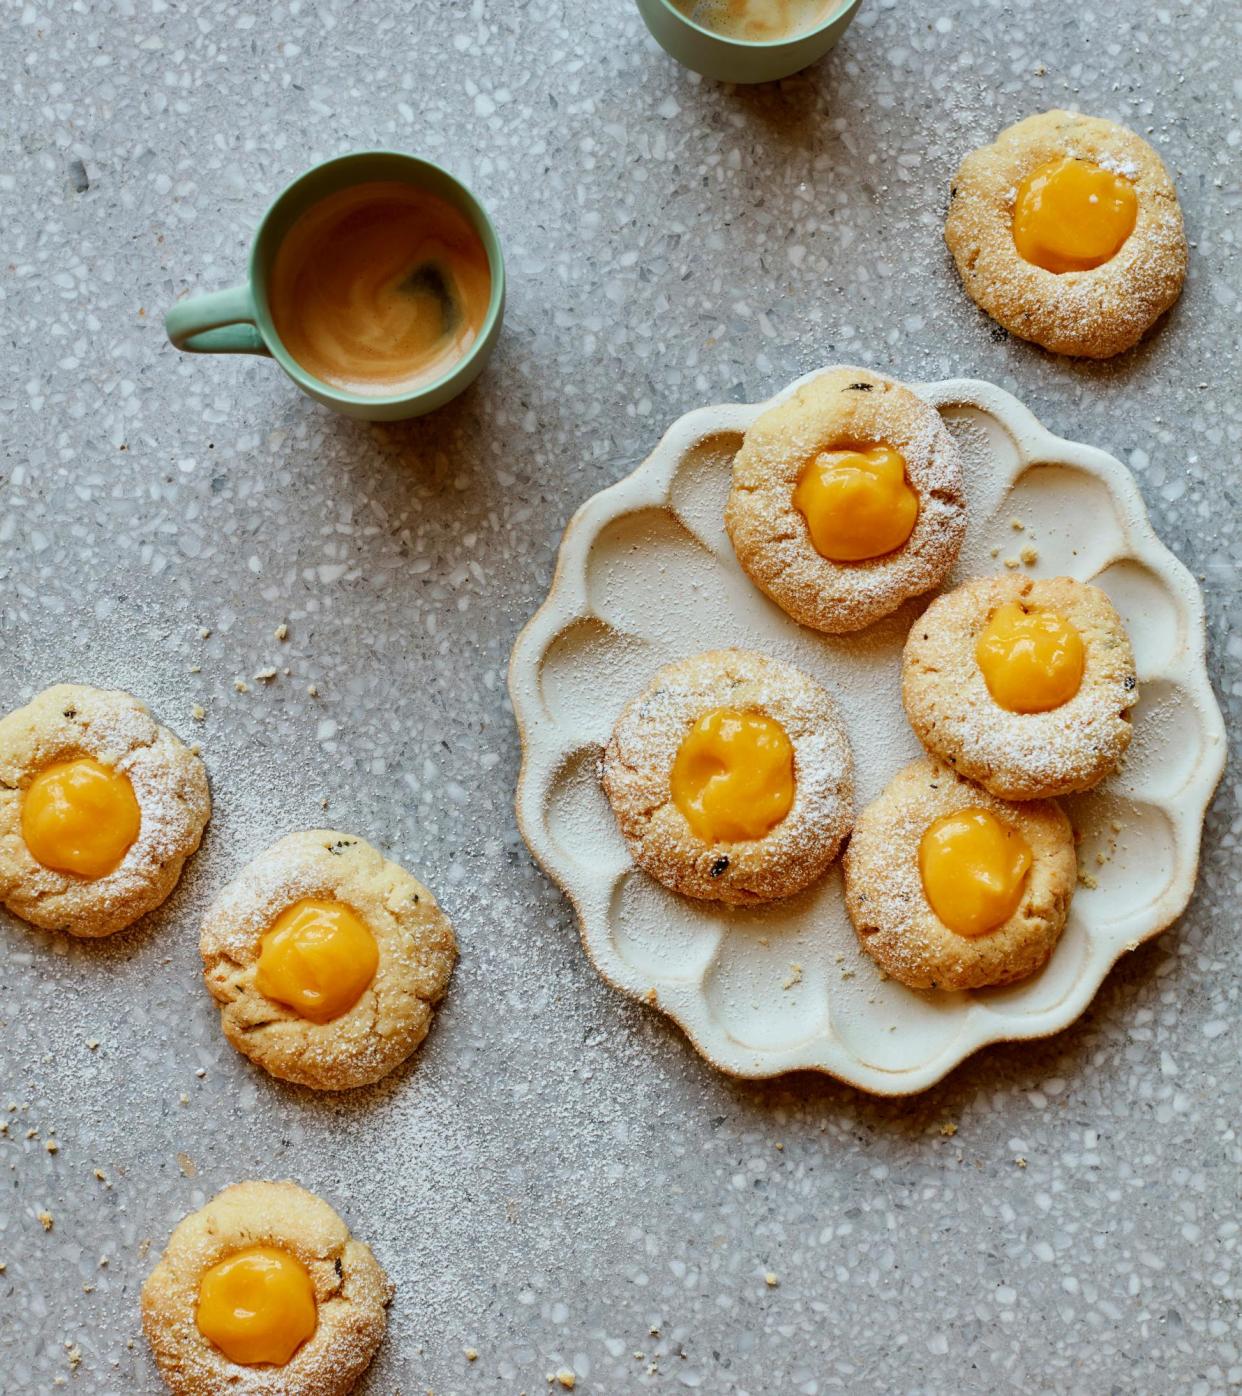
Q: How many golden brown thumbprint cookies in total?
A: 8